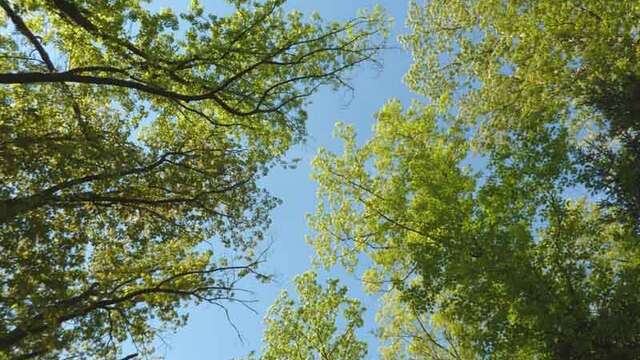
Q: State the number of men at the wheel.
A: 0